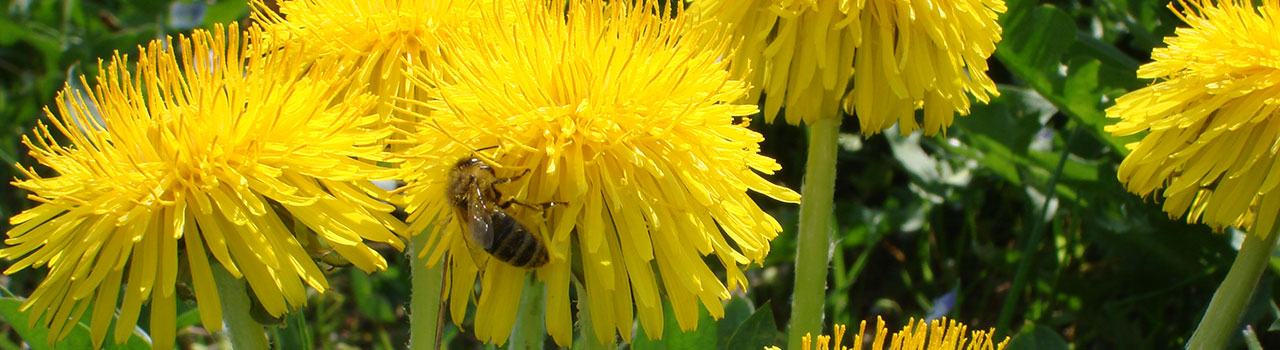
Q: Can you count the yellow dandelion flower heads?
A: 6